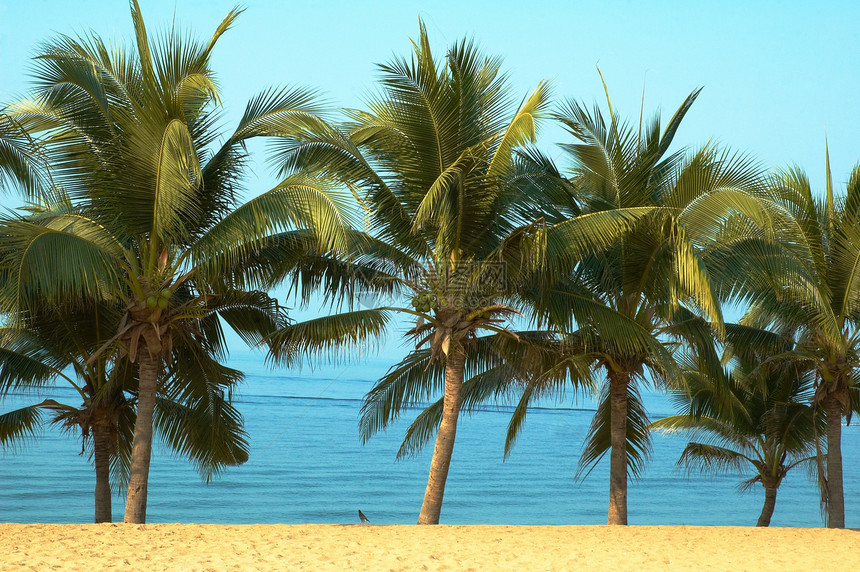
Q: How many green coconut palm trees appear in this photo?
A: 6